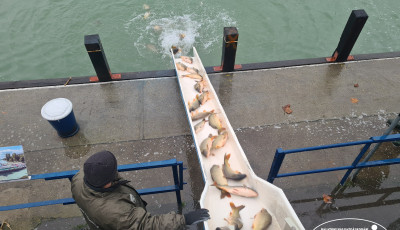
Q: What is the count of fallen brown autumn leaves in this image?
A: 4